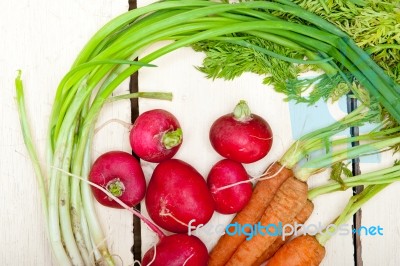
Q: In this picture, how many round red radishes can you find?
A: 6